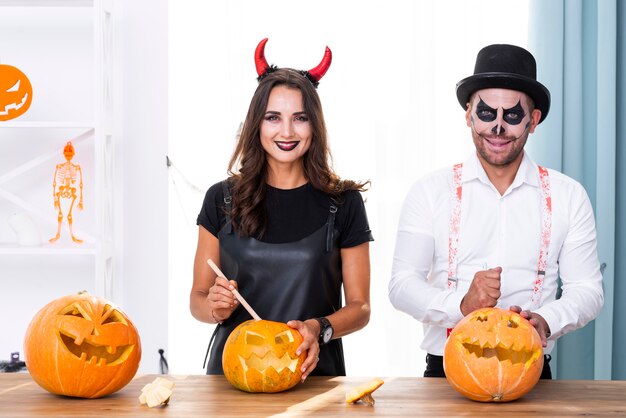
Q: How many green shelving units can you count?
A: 0